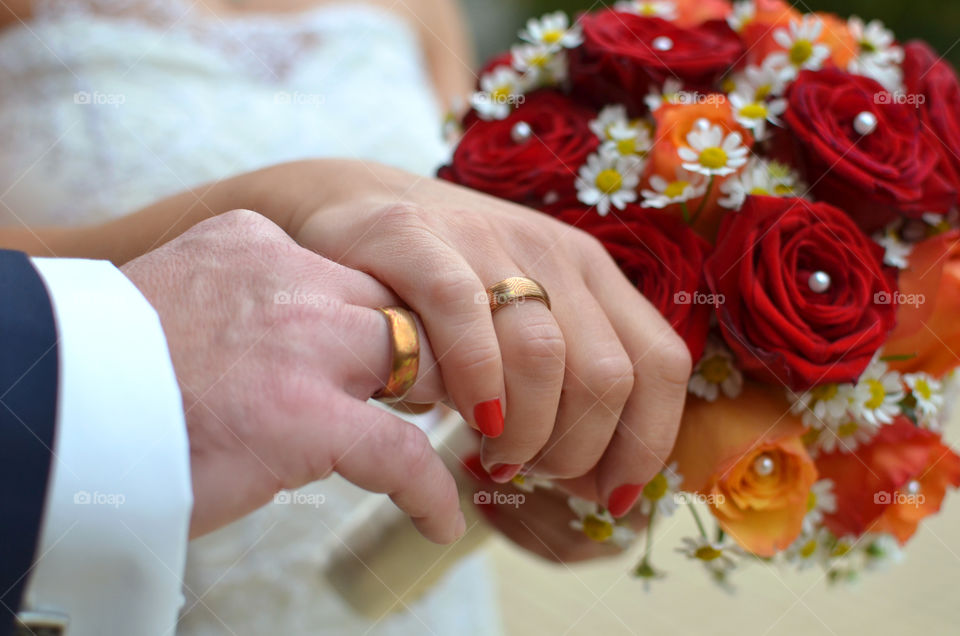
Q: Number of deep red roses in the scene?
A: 6